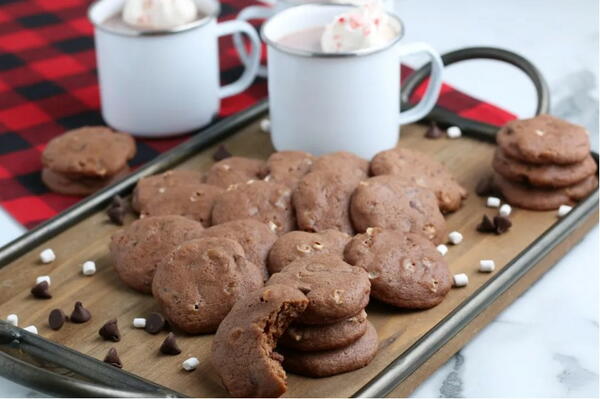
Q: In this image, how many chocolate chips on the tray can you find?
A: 14